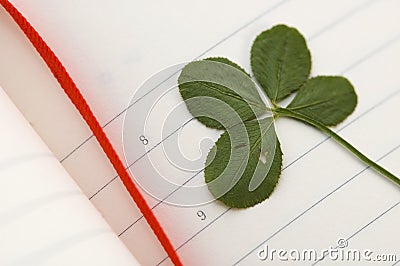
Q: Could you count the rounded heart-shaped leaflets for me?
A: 4